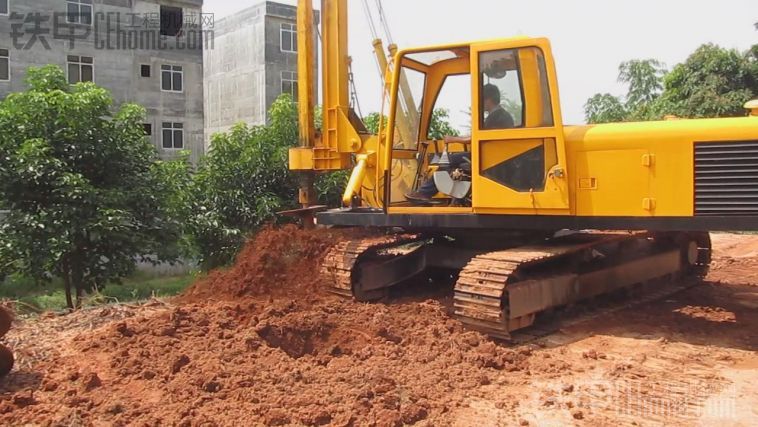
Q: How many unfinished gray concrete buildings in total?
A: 2